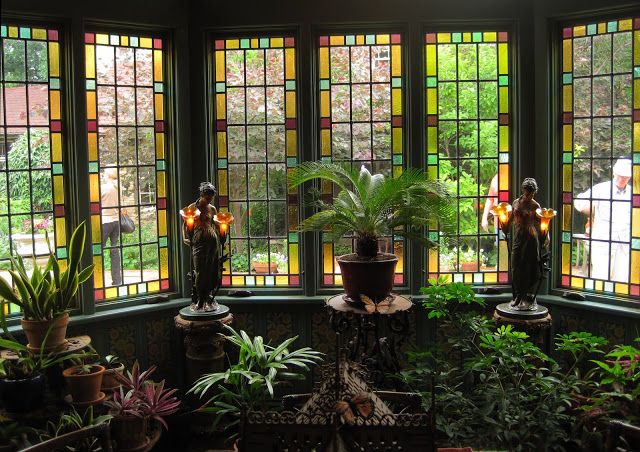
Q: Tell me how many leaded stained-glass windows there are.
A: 6